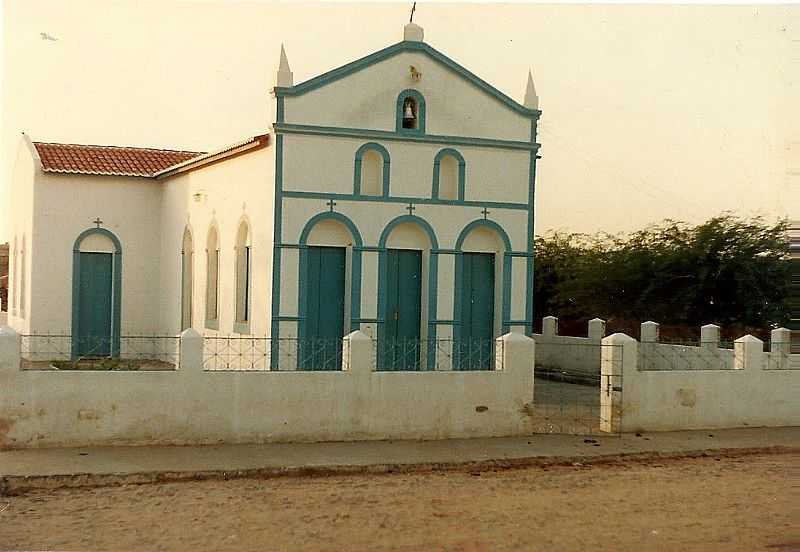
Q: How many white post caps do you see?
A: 11